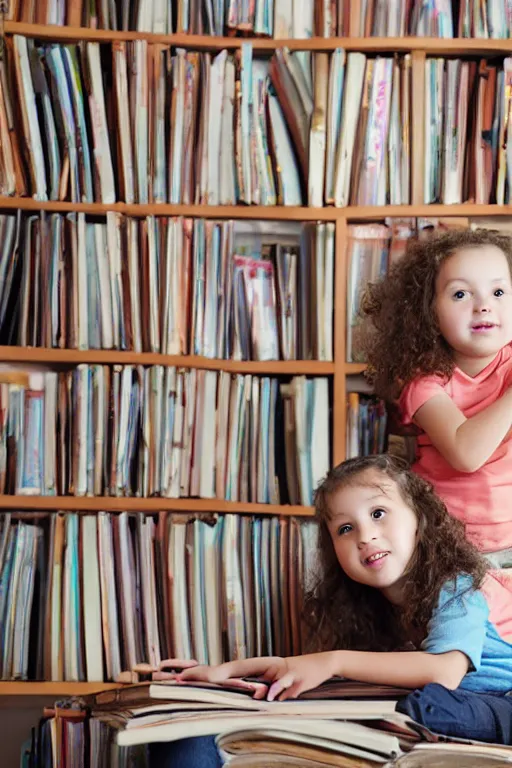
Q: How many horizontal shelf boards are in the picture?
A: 5